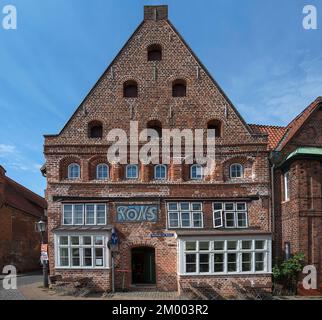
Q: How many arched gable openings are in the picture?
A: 6